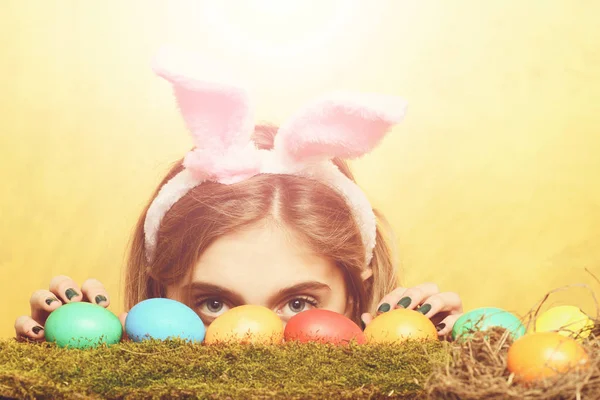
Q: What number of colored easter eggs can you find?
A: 8